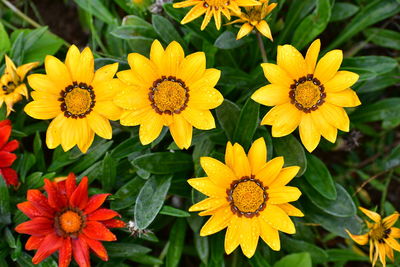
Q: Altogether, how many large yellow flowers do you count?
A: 4